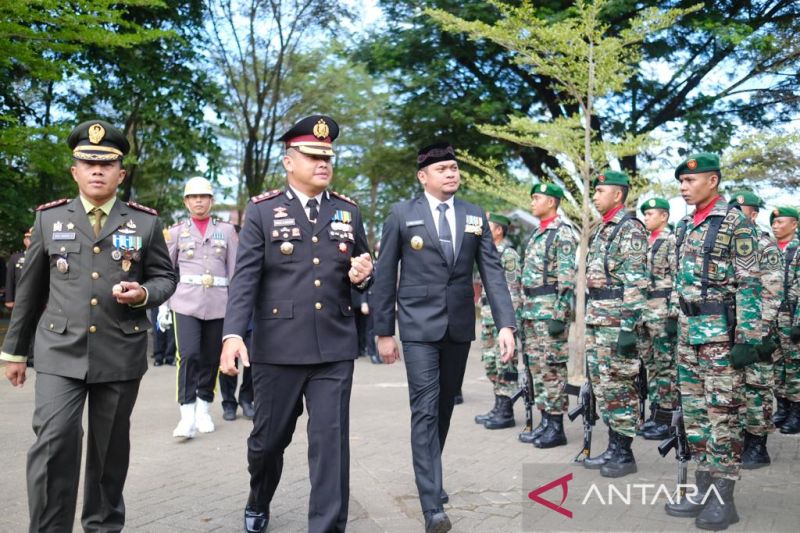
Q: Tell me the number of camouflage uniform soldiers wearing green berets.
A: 7